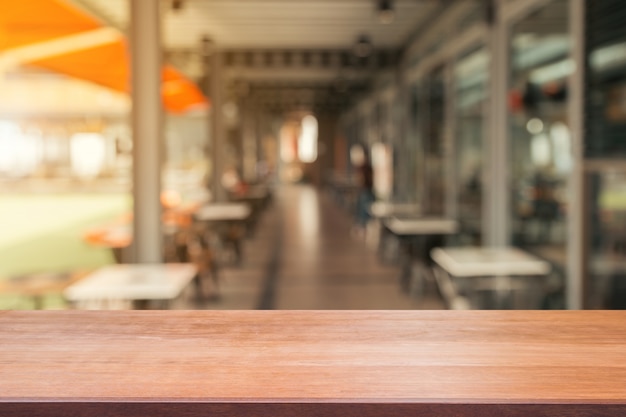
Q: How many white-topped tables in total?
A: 5